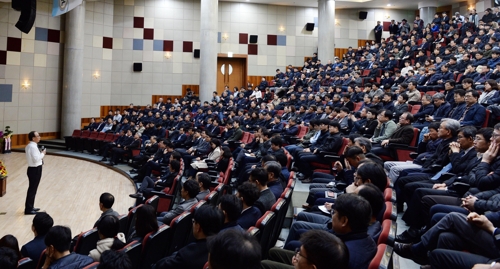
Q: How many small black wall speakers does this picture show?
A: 5